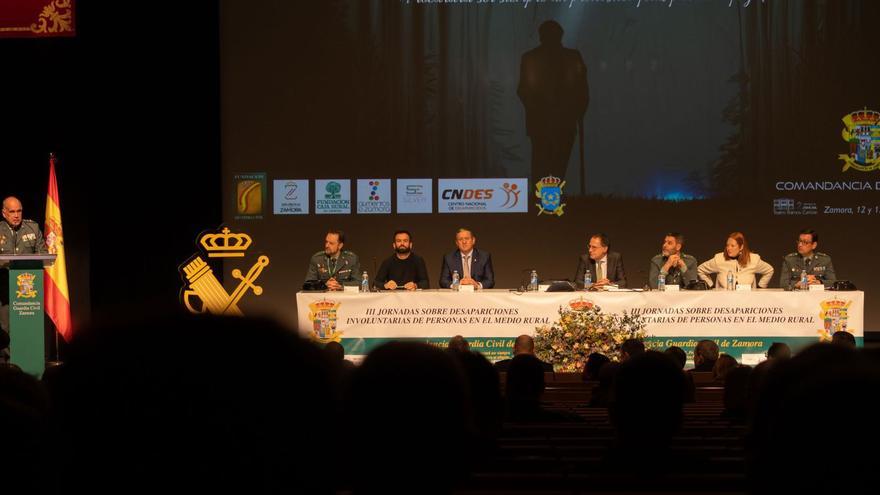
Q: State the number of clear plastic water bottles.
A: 7